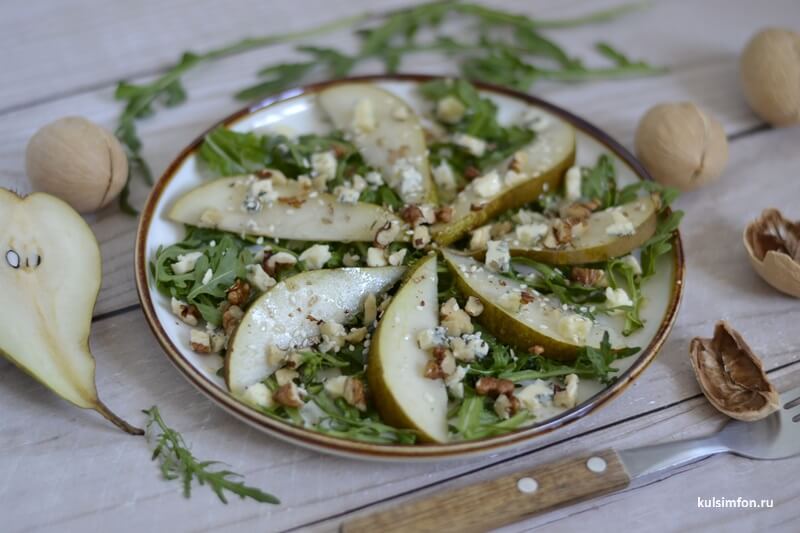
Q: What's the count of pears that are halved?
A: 1